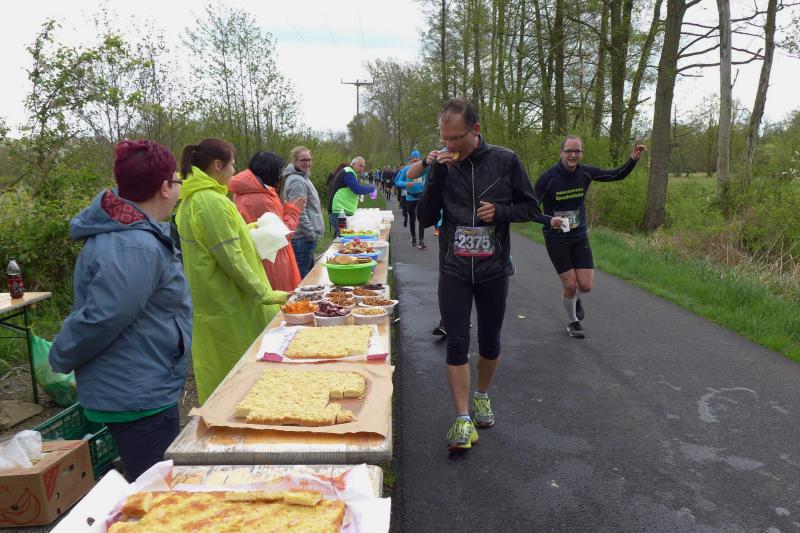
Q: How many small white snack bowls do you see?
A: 11